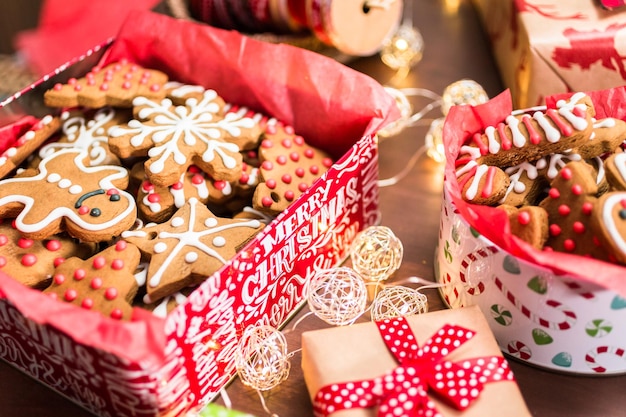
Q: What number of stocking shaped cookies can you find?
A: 0